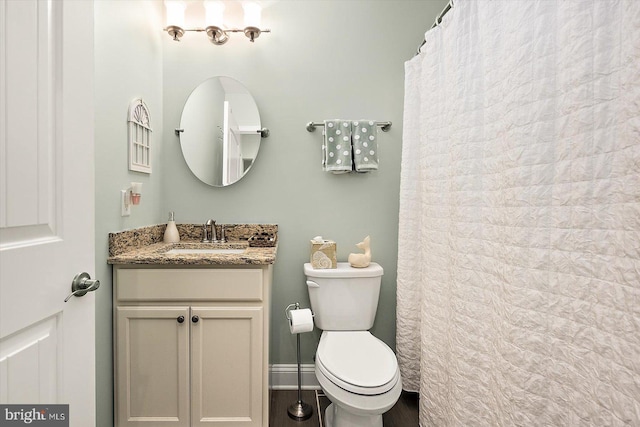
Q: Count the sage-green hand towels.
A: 2